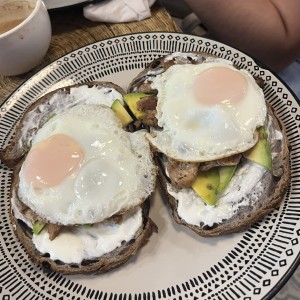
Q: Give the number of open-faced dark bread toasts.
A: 2